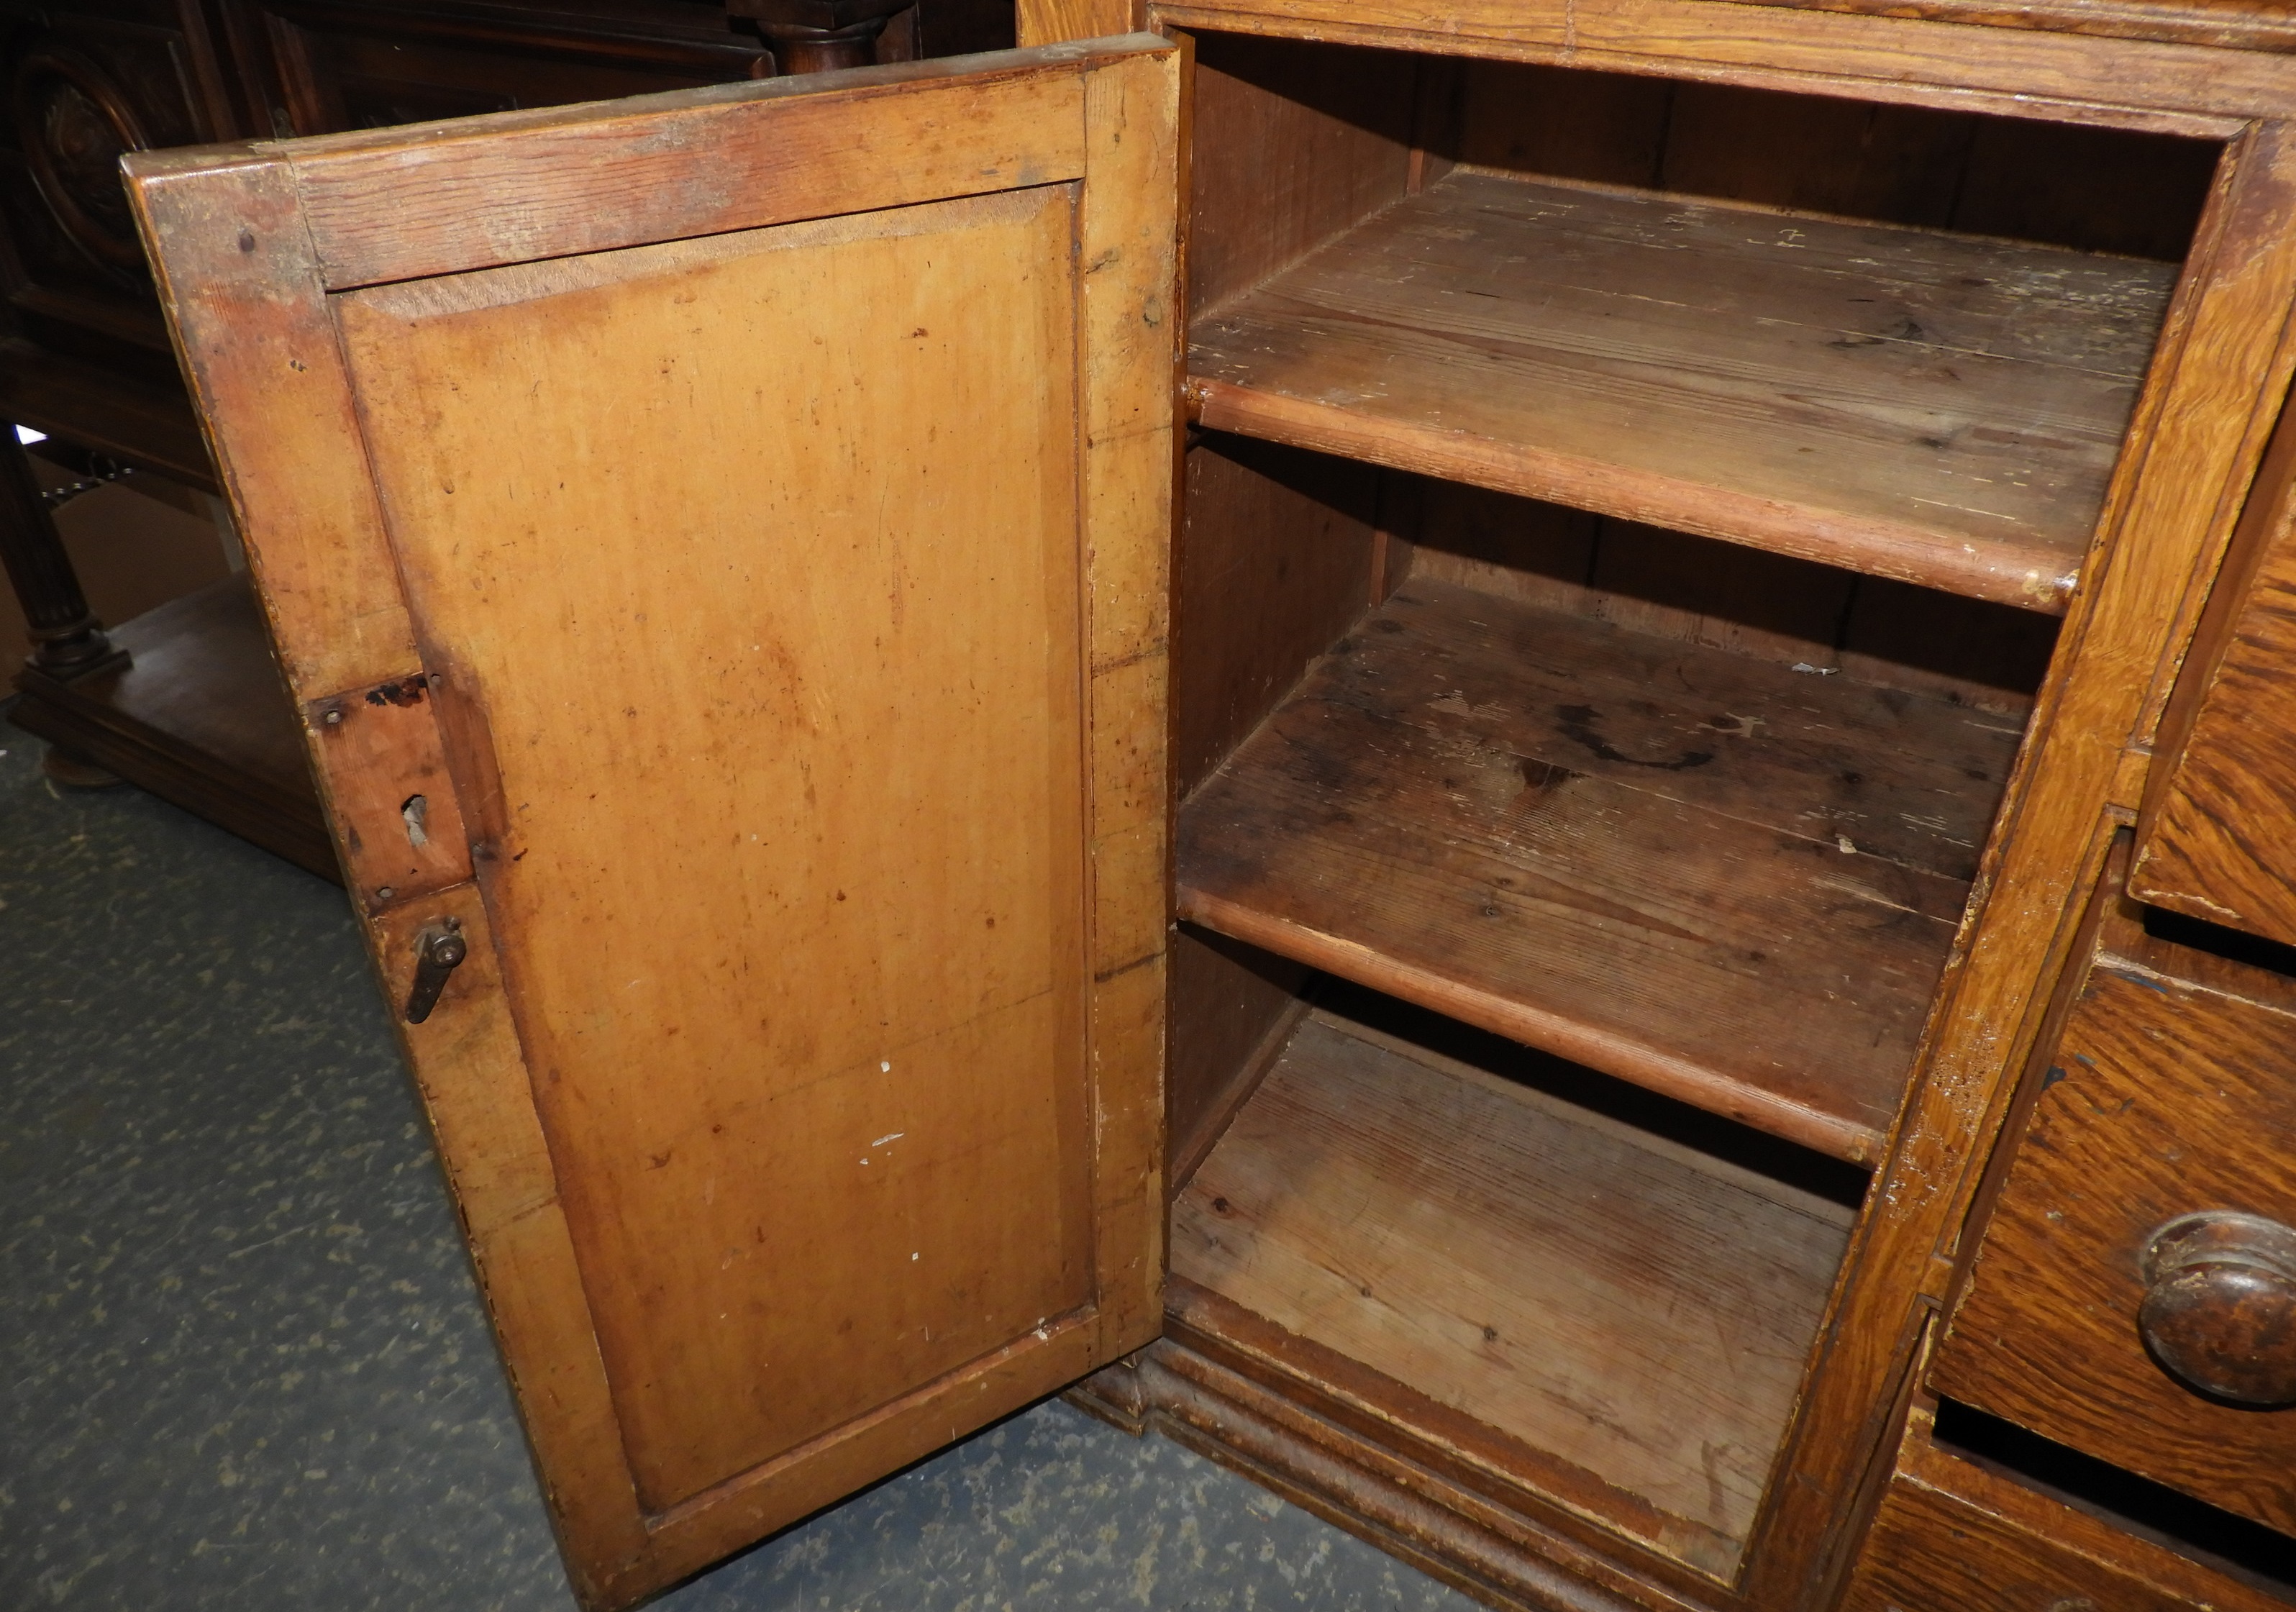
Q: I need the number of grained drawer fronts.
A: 3